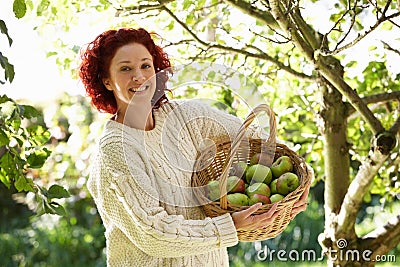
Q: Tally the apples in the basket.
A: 12